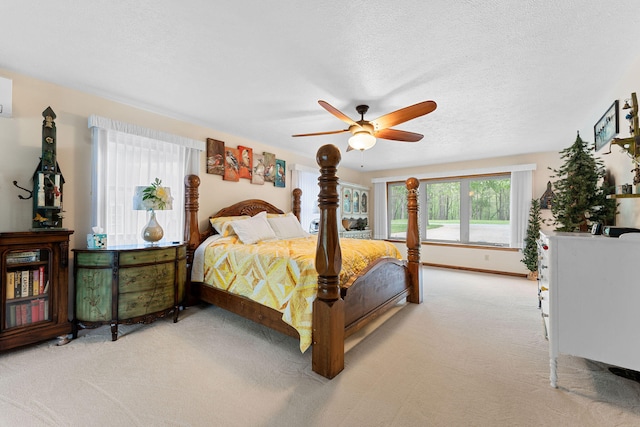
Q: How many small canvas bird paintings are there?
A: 6